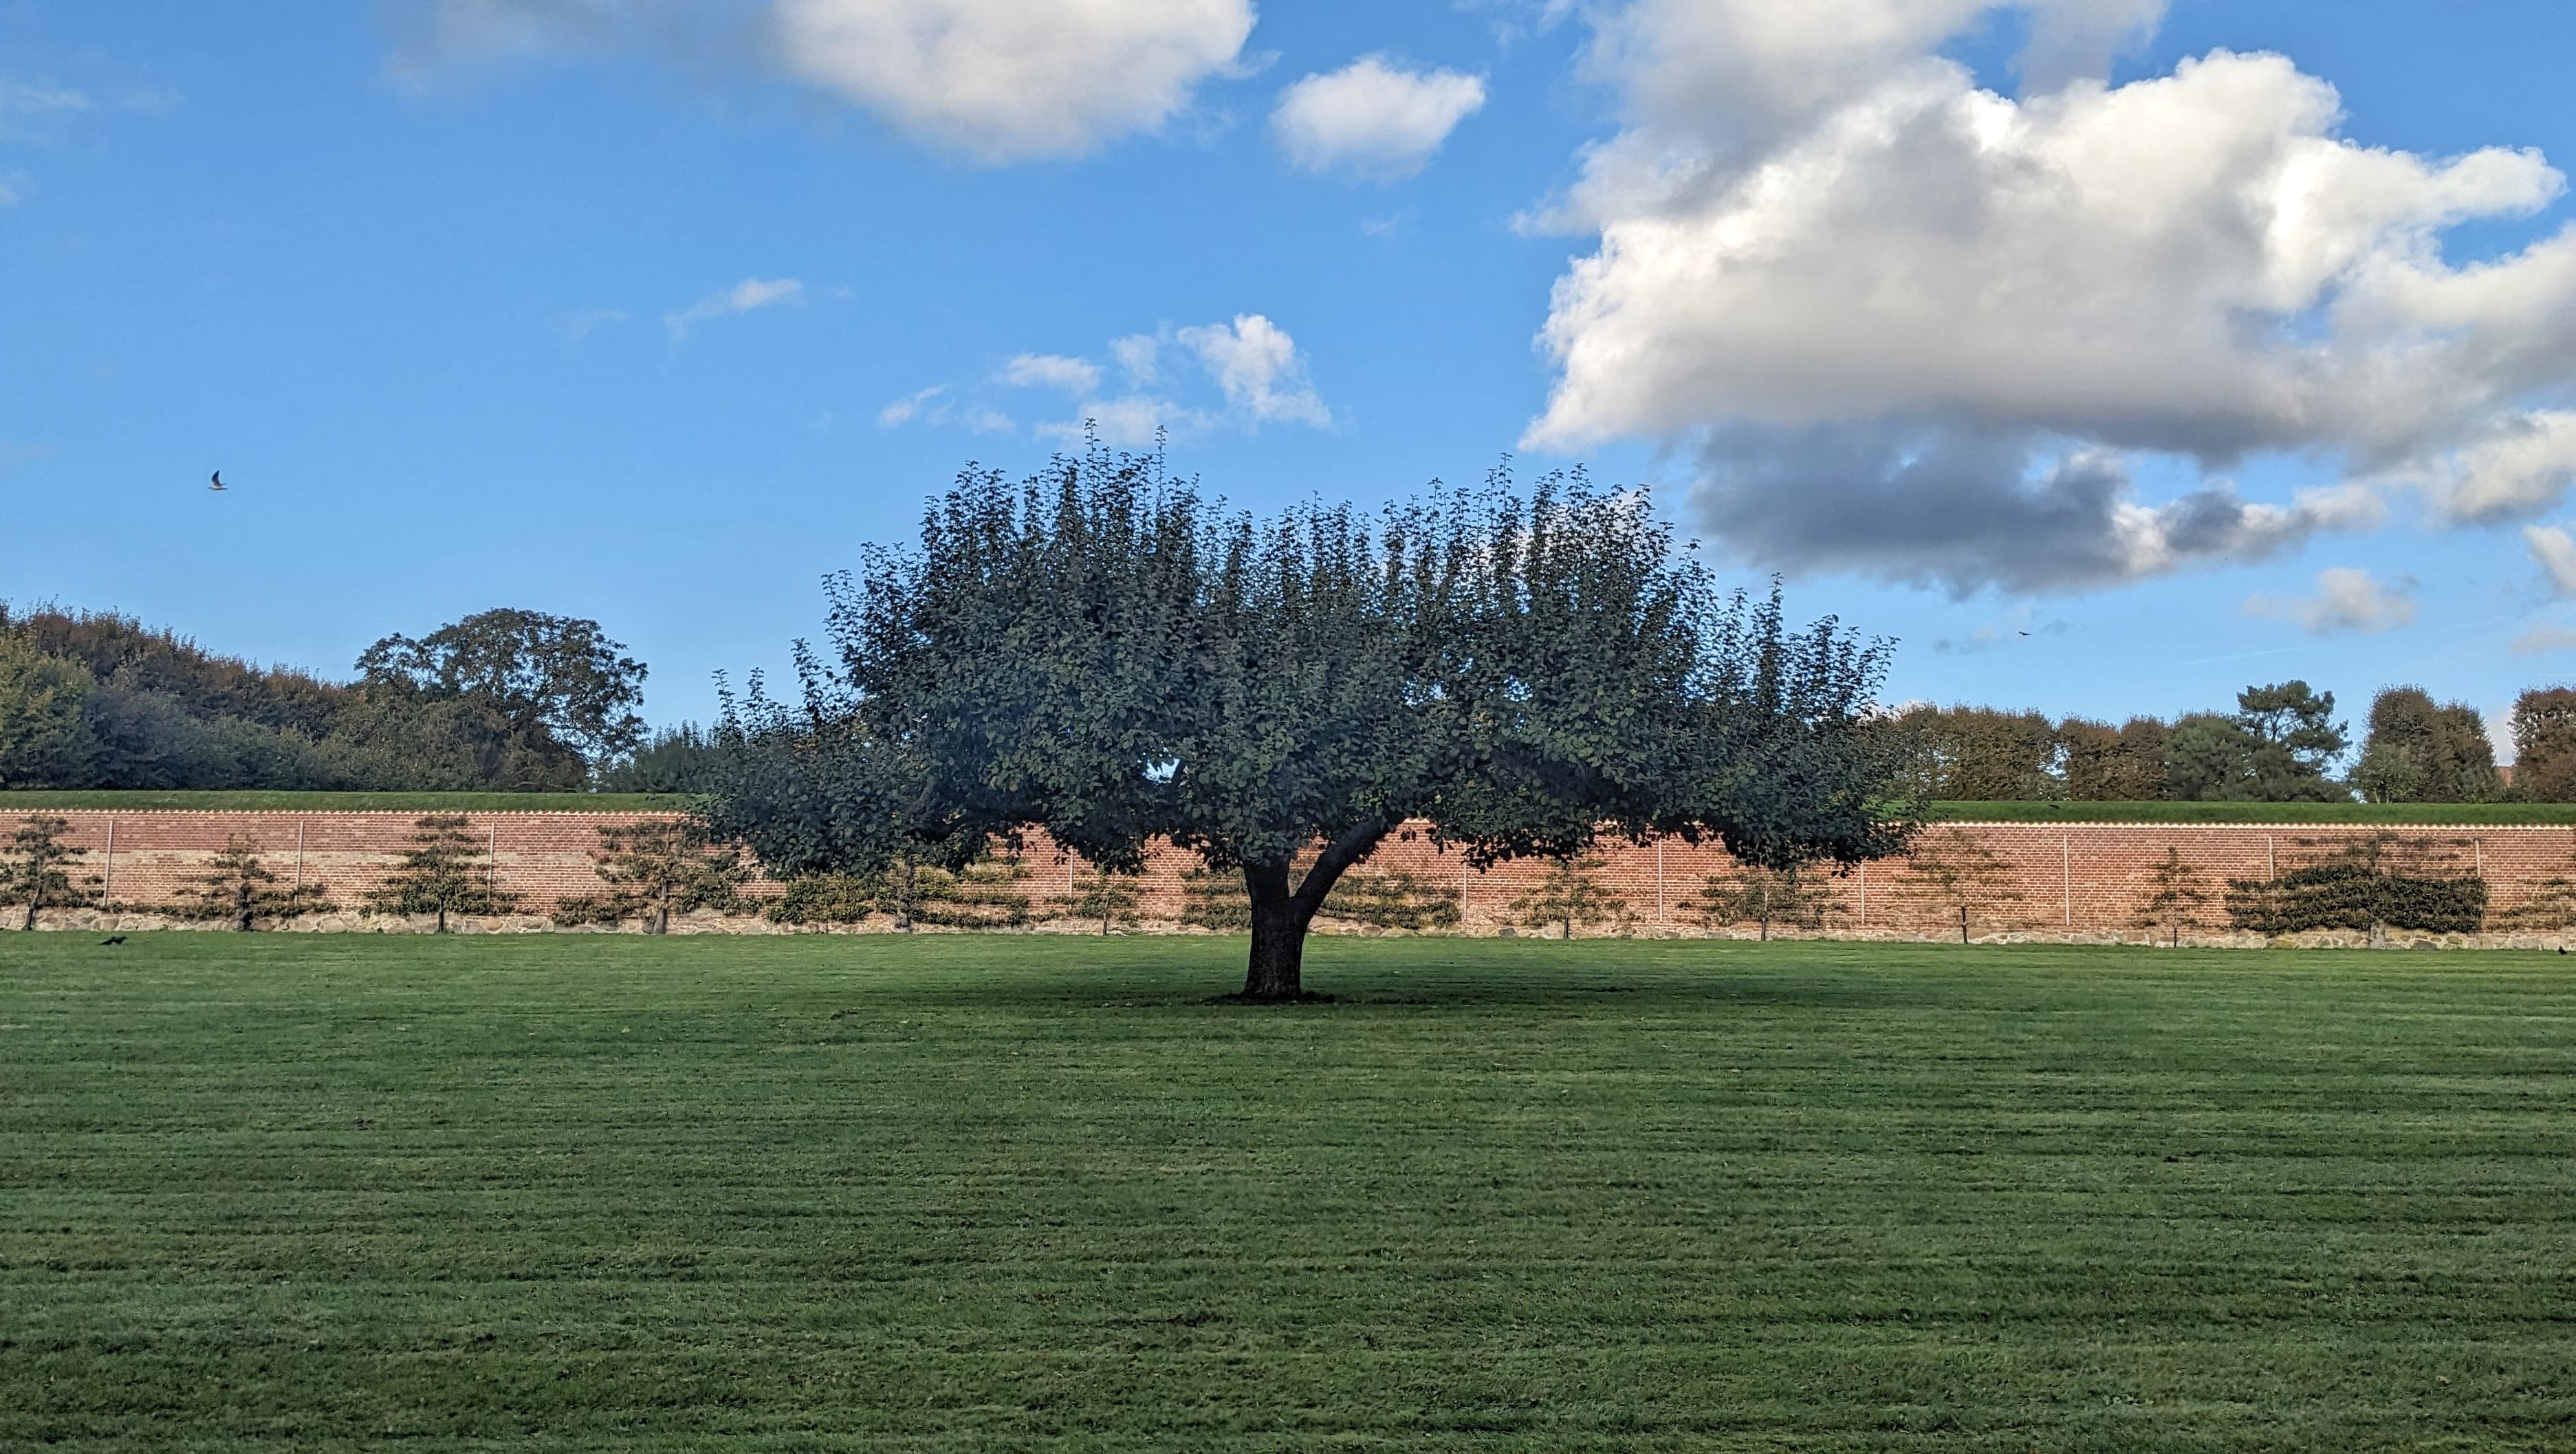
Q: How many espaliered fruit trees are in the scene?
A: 13